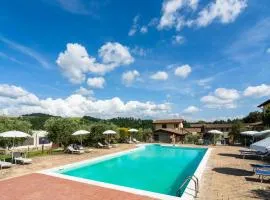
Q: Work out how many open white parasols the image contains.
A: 8